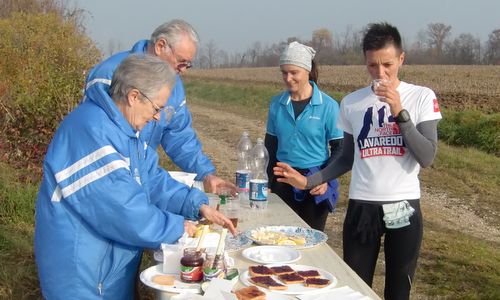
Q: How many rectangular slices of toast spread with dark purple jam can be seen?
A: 6